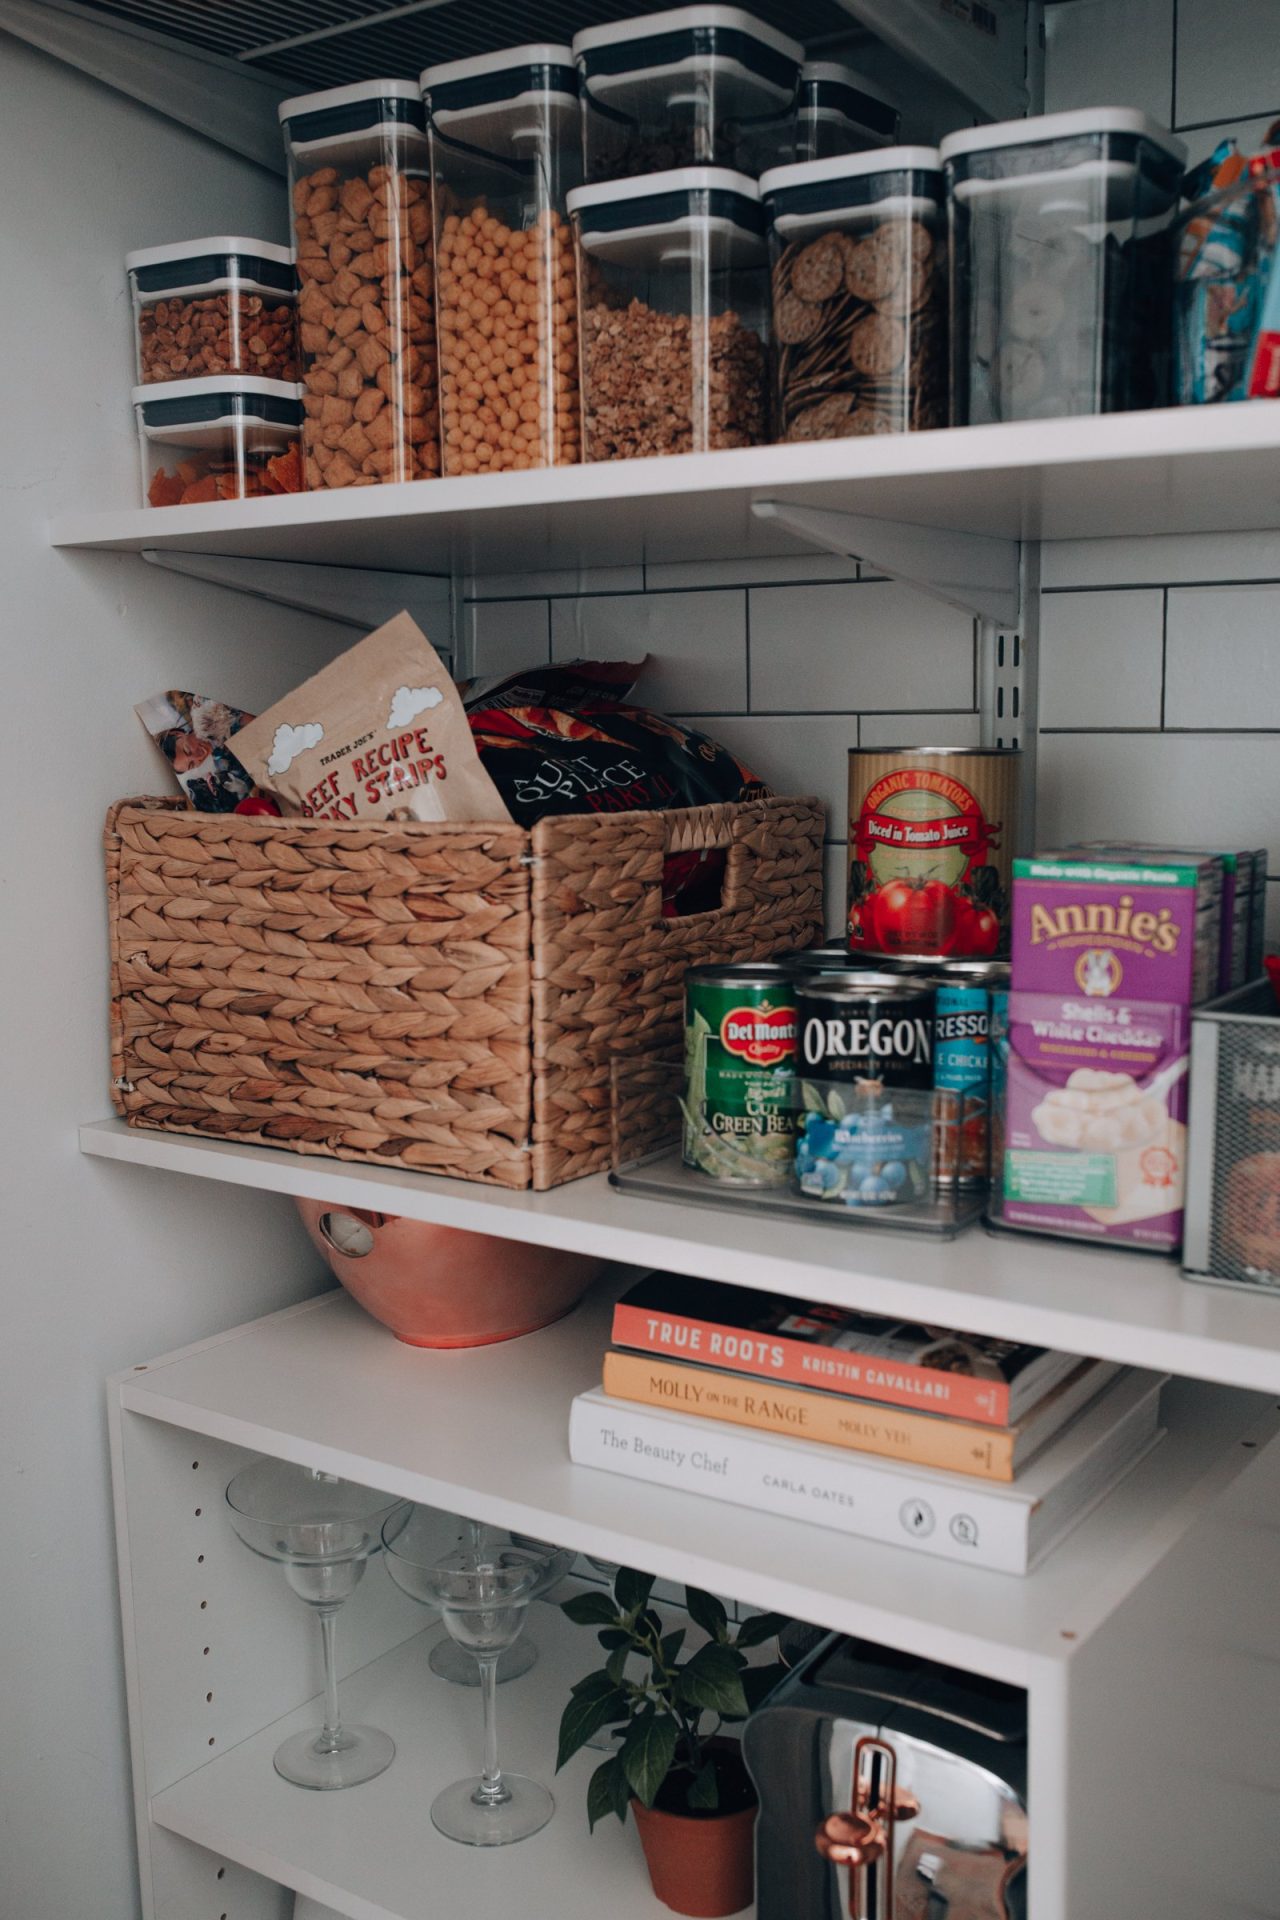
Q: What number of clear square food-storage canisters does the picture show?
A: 9